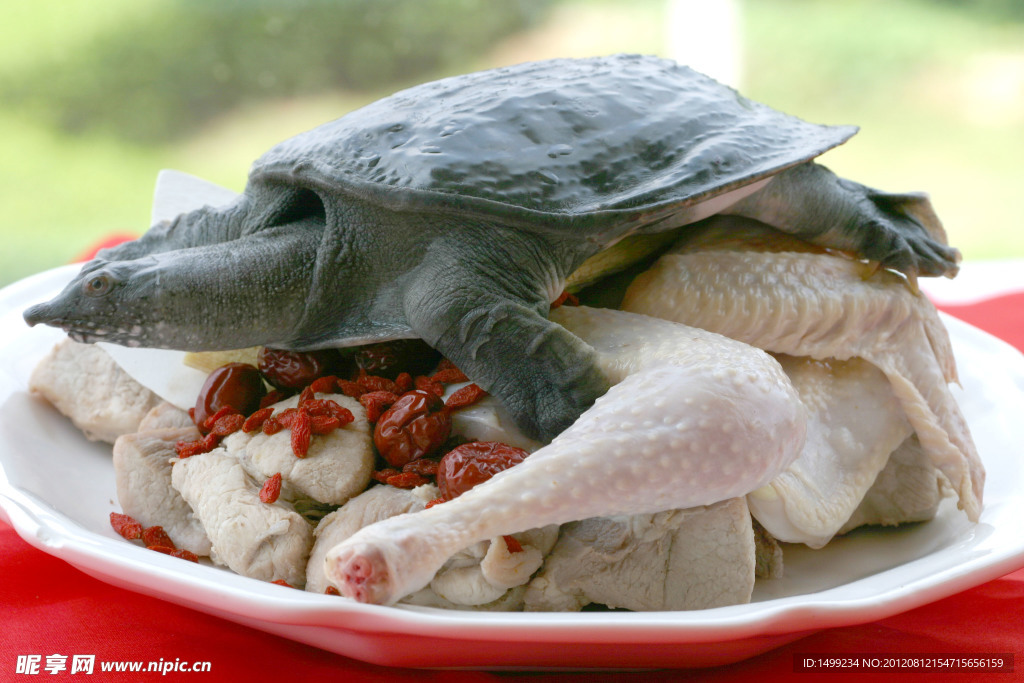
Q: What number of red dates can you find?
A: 5